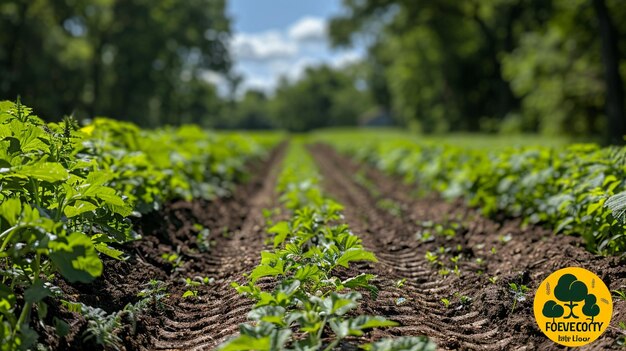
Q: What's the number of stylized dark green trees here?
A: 3